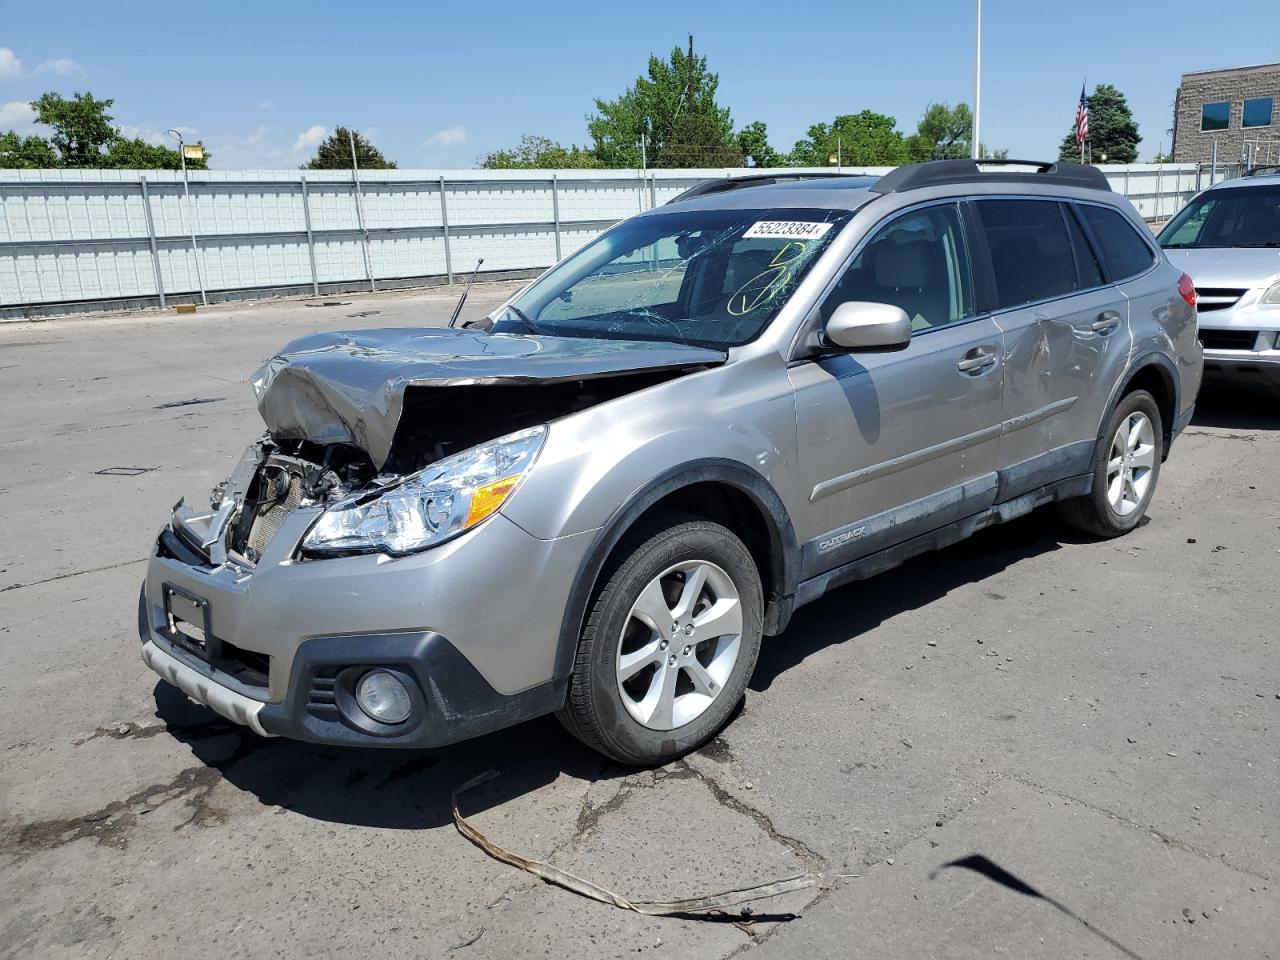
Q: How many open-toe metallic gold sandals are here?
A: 0